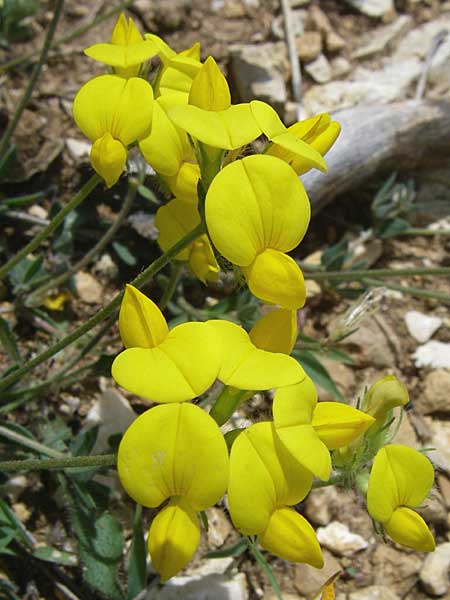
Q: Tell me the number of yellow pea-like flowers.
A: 14